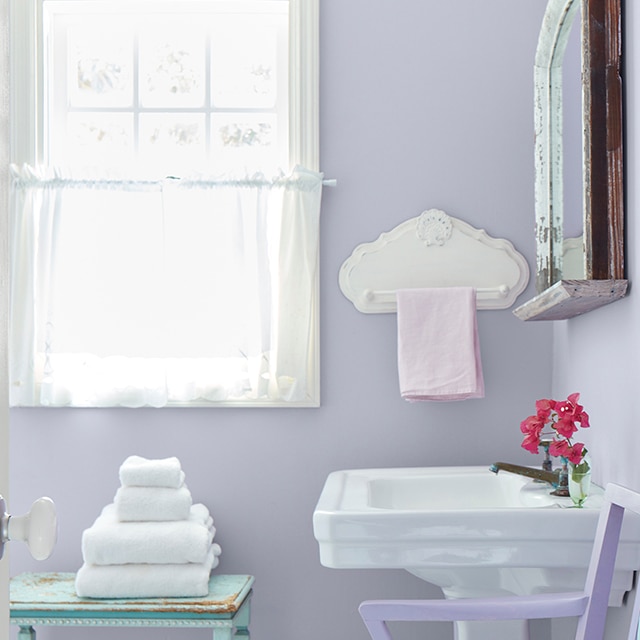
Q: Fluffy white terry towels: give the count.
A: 4